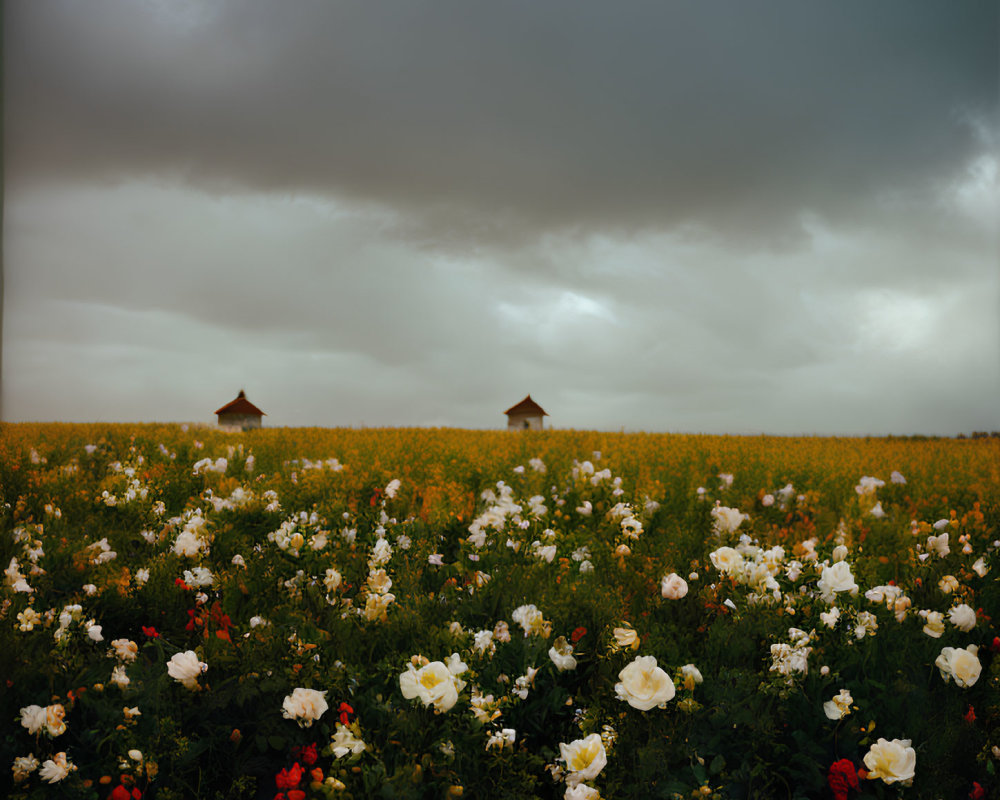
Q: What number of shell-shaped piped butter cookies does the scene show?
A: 0